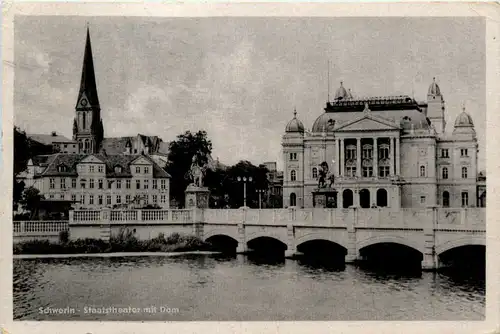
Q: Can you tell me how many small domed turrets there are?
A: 4